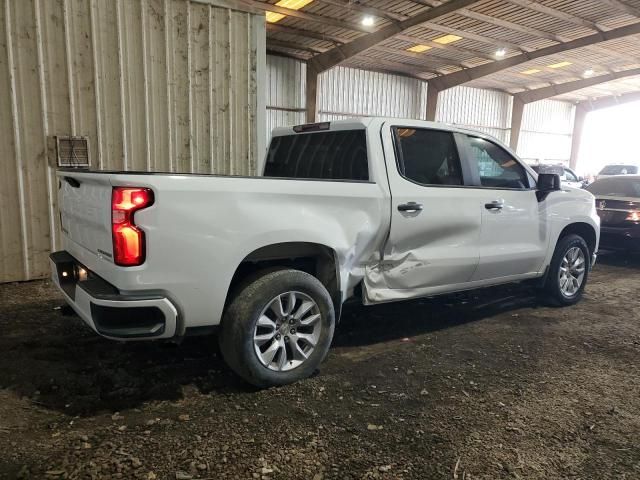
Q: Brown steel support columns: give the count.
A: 4